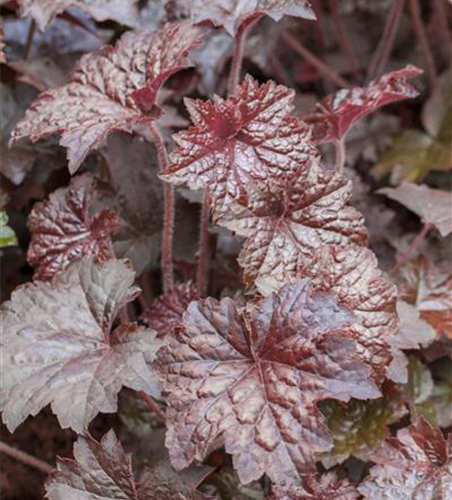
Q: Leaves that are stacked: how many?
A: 4